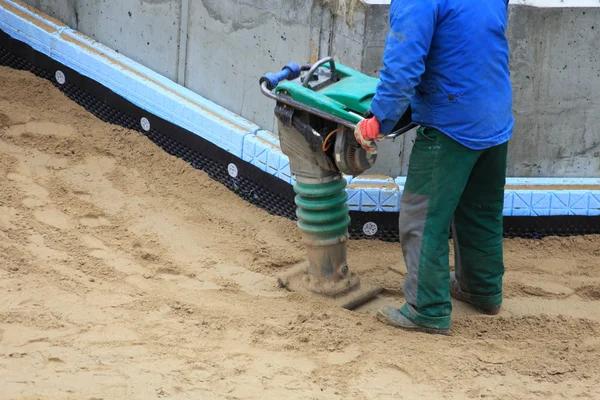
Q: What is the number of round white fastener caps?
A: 4